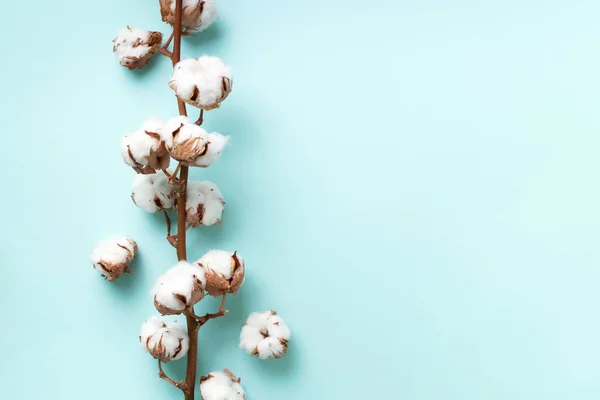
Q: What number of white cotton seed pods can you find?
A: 13